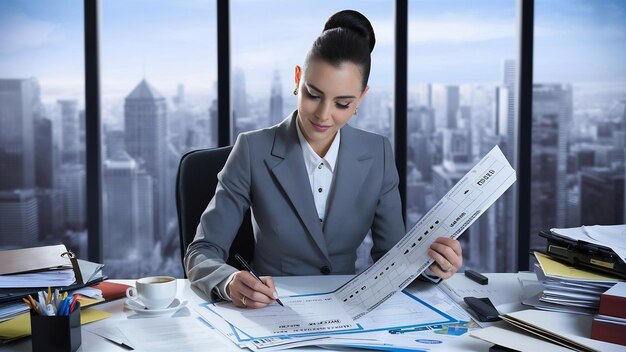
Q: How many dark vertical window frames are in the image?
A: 4